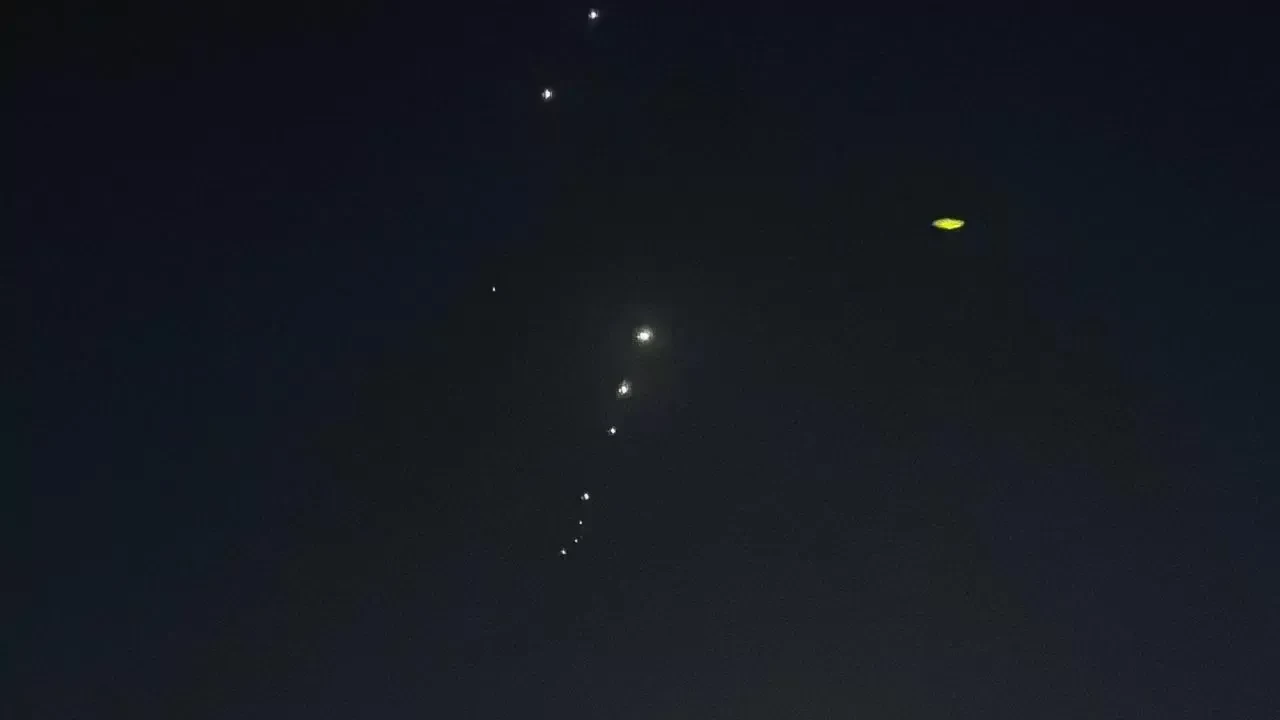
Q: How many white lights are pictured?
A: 10